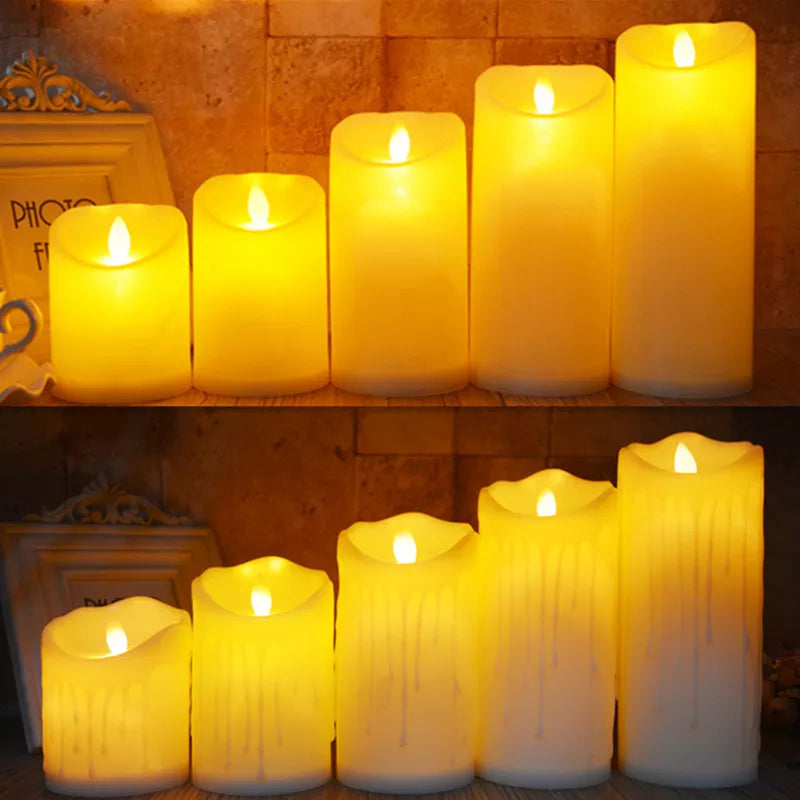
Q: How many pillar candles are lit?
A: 10